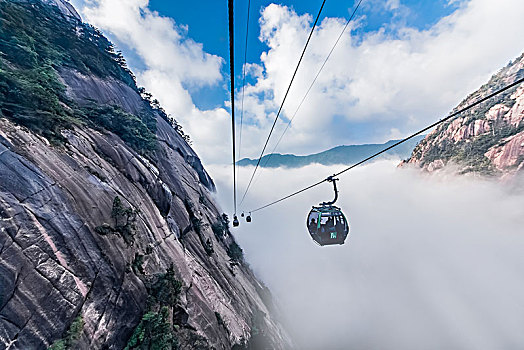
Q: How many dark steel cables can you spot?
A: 5